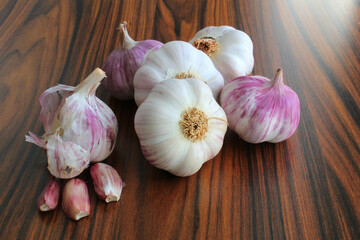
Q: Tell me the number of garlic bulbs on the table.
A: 6